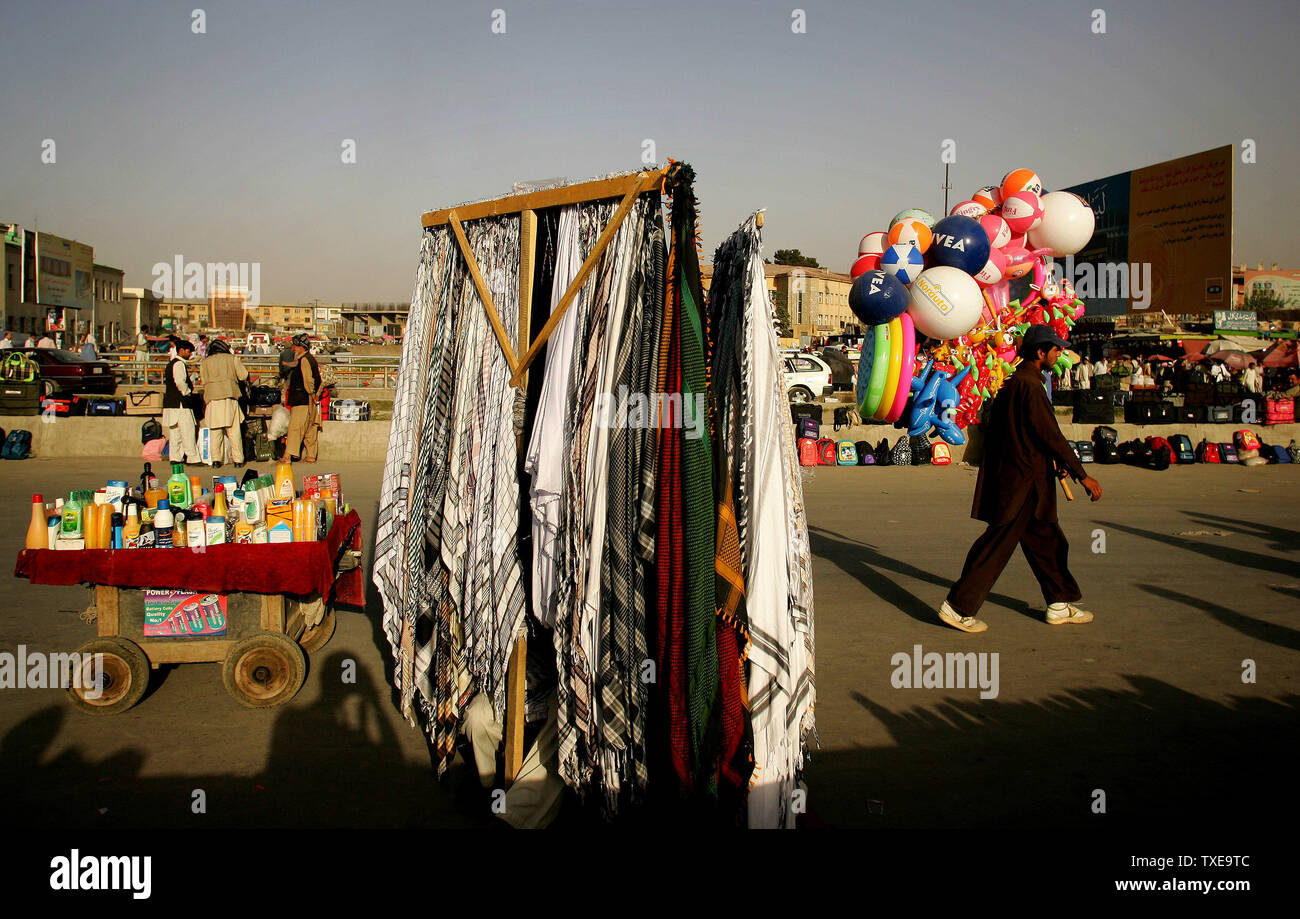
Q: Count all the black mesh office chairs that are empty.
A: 0